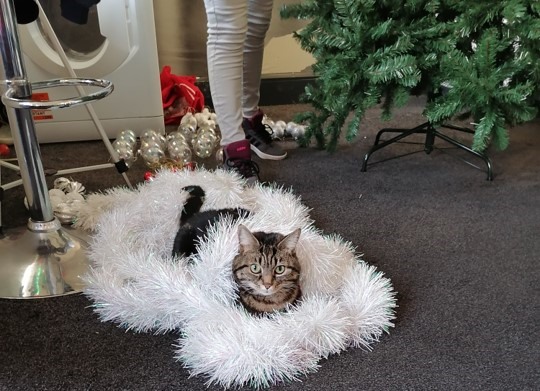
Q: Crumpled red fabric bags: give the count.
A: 1